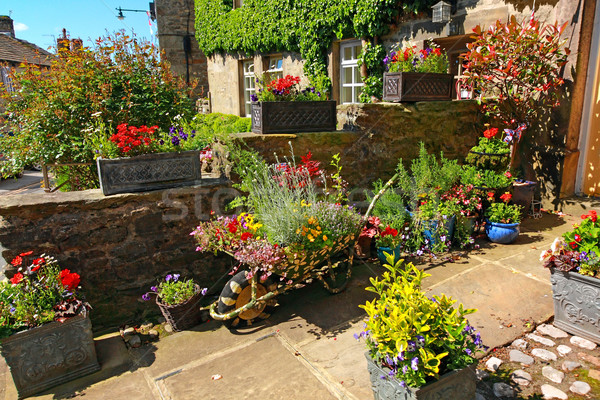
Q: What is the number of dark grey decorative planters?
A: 6